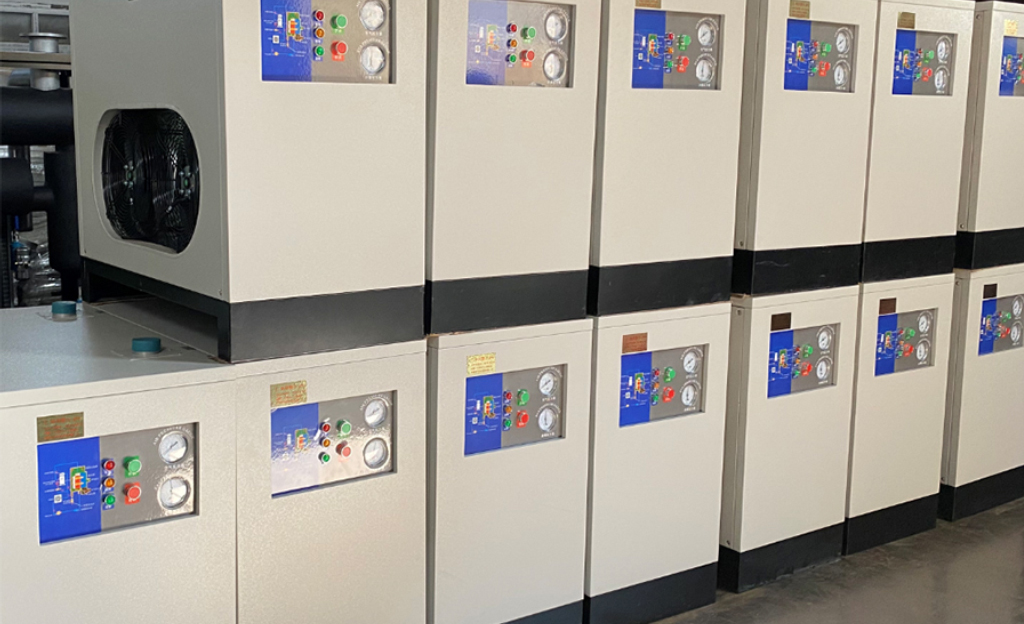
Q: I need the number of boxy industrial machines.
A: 13